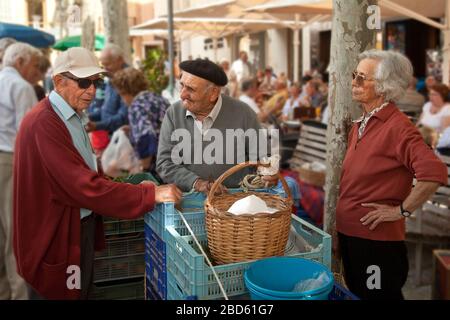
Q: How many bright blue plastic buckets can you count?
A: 1